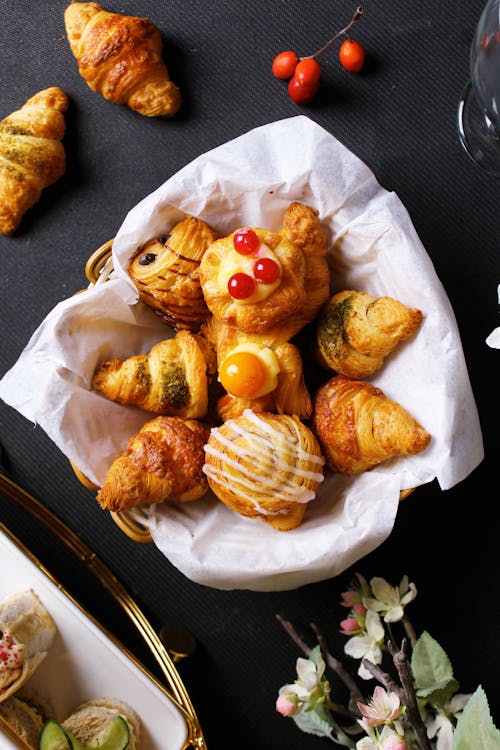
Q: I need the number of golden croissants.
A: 6